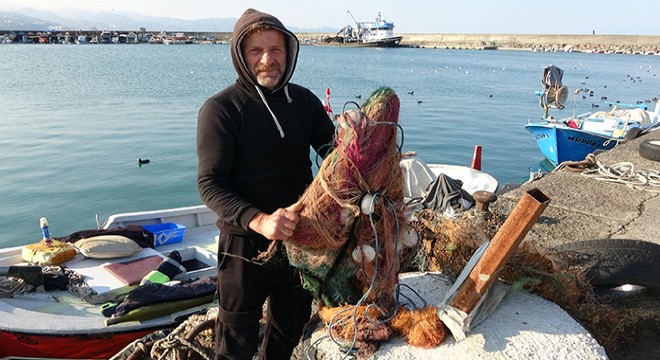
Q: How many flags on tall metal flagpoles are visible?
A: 0